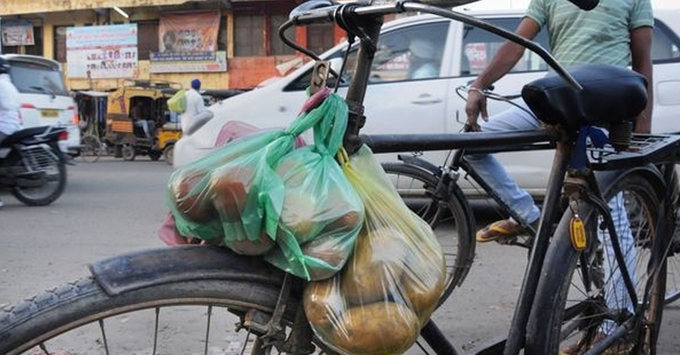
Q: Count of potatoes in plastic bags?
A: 4